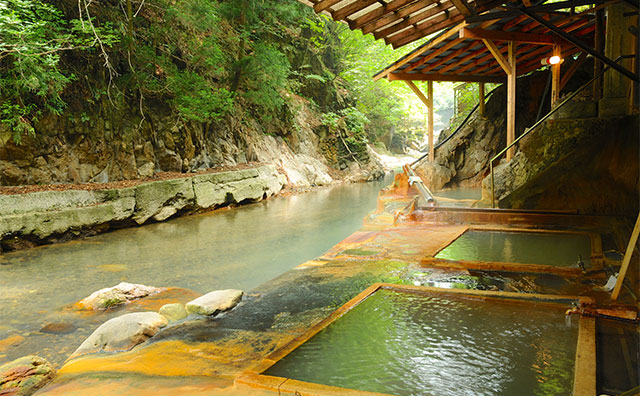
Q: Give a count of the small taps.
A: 2